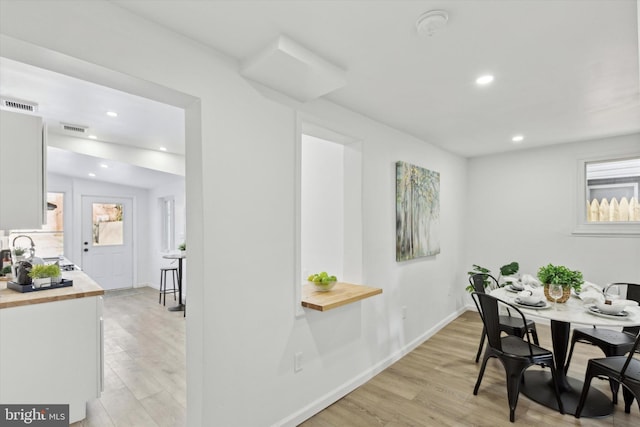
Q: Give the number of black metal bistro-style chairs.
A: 4